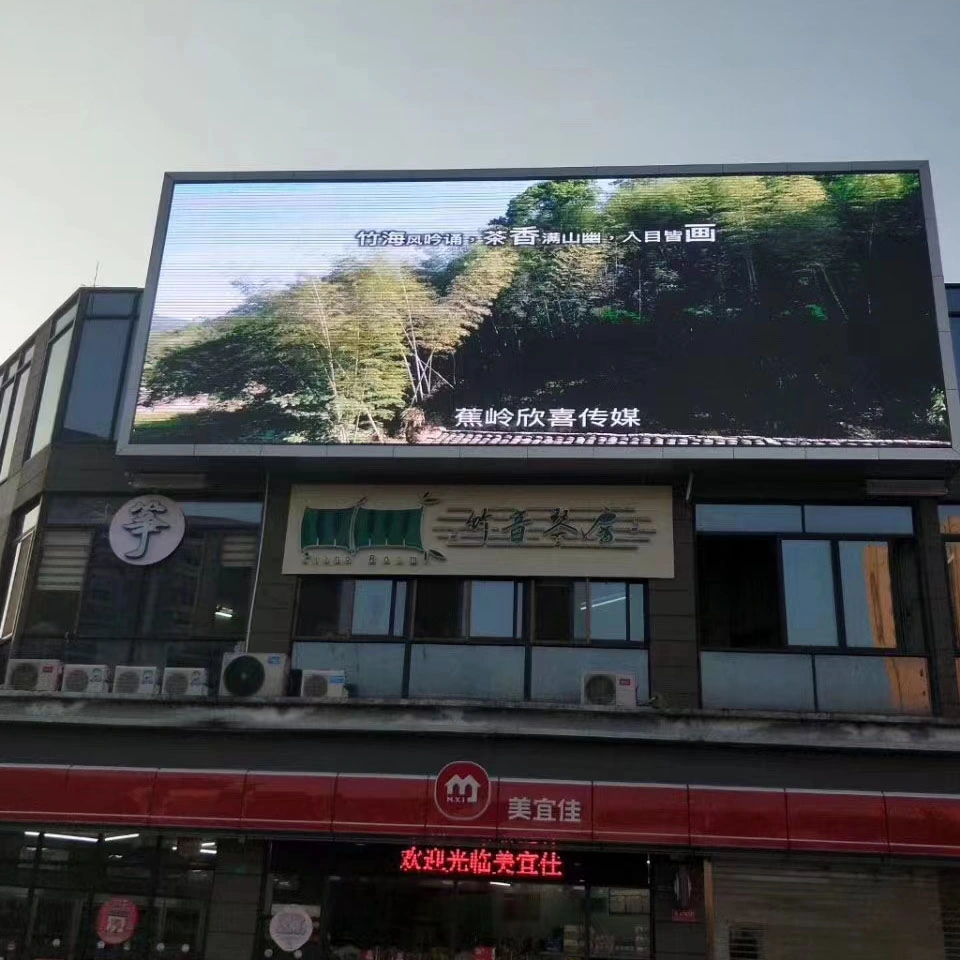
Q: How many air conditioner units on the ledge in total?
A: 7